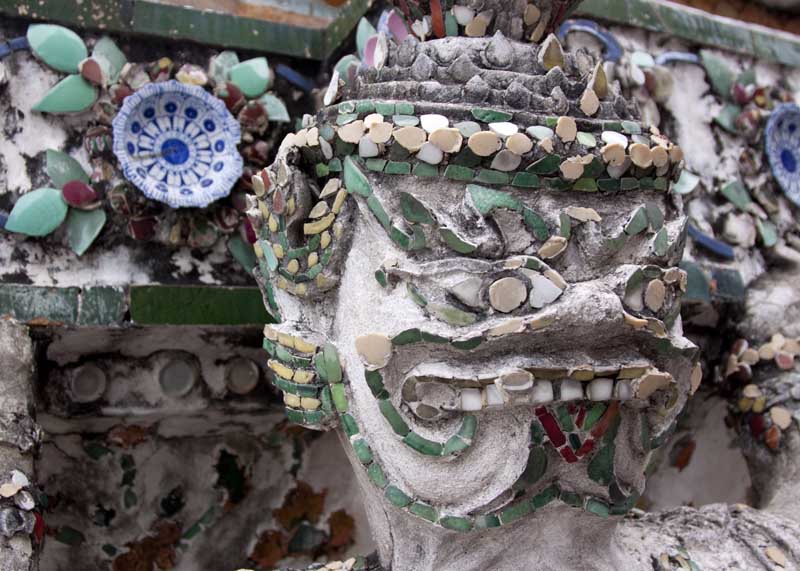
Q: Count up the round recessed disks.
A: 3